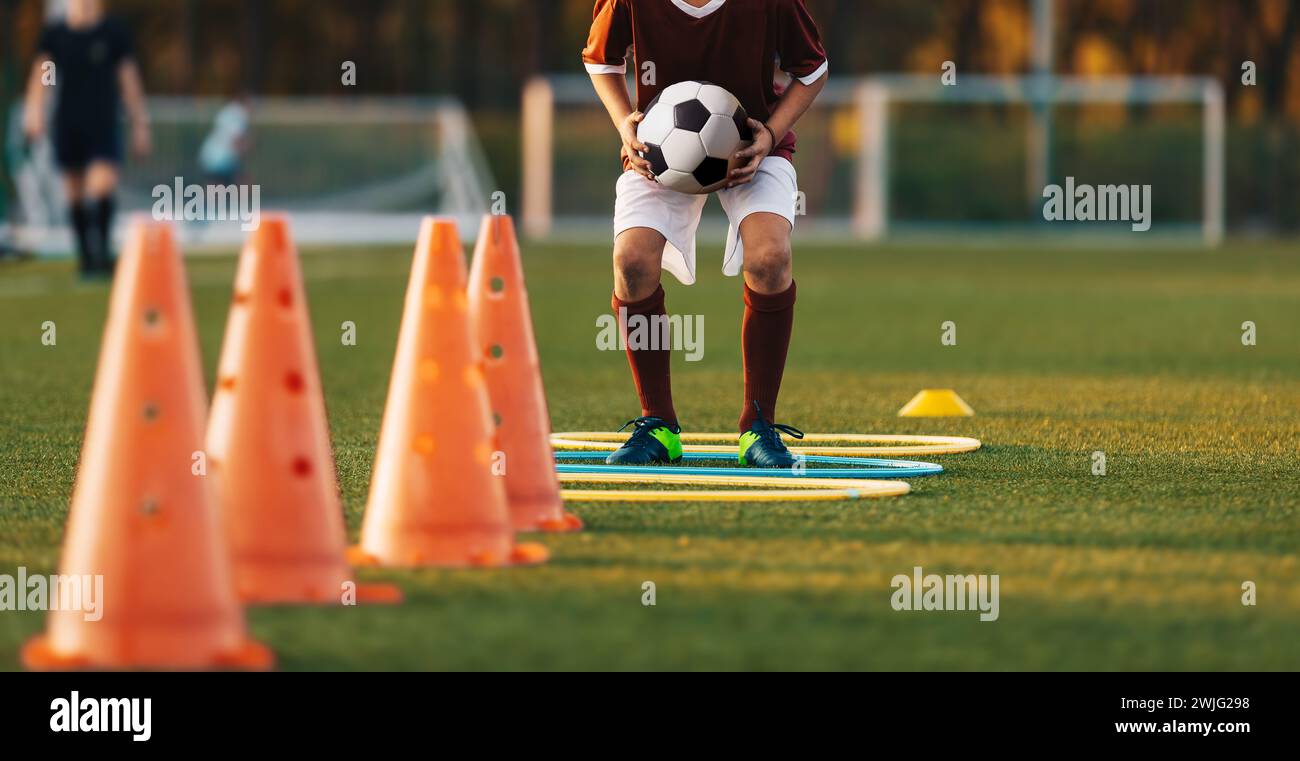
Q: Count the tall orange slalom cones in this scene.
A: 4